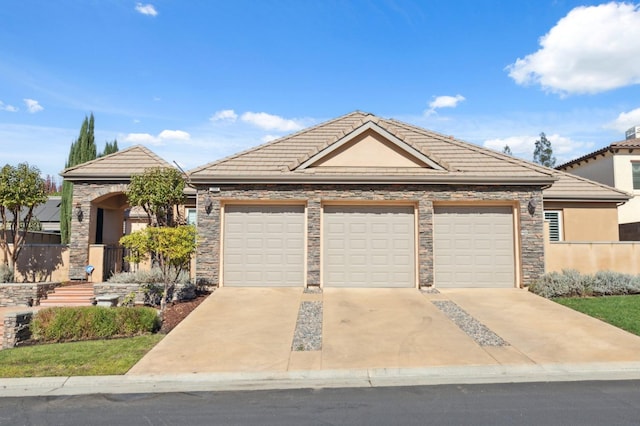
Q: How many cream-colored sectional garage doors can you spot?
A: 3